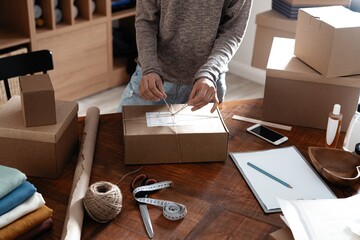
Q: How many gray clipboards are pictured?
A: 1